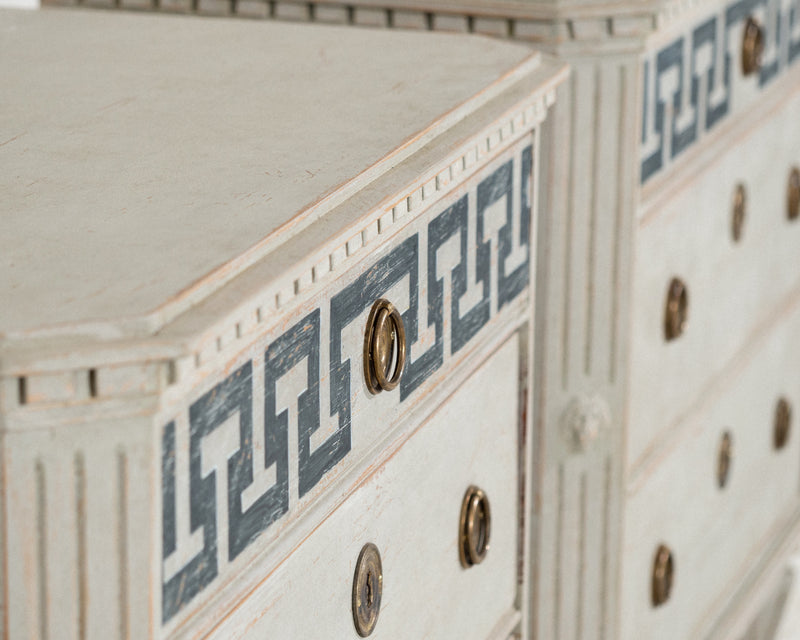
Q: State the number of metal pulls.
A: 7